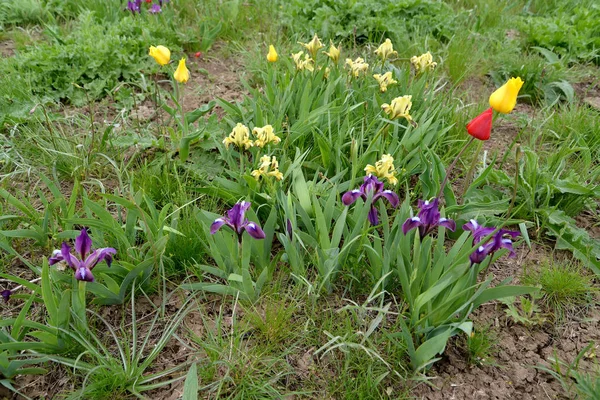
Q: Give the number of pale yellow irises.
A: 12